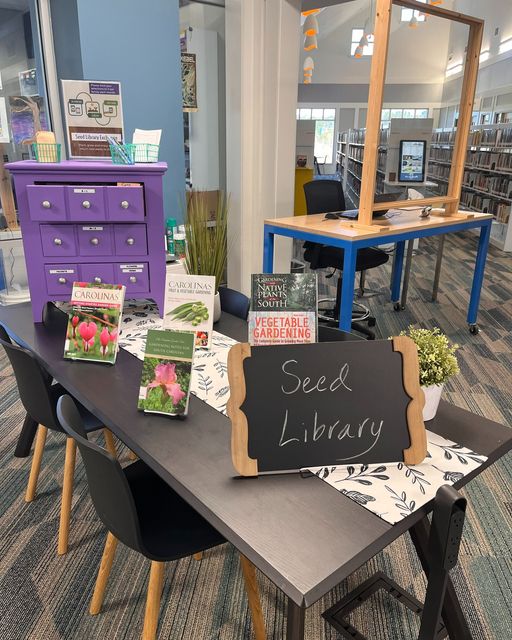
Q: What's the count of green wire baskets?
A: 3